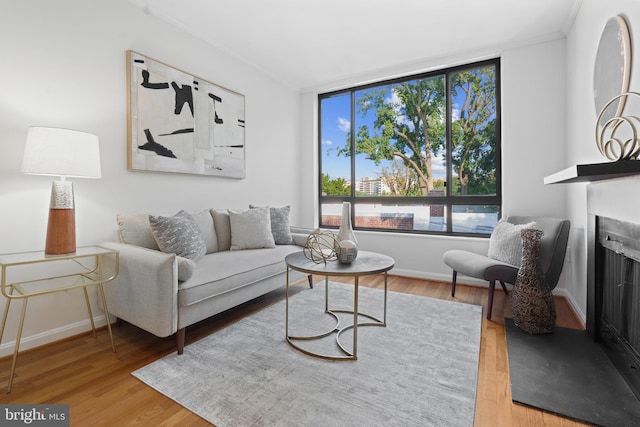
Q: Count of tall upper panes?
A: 3